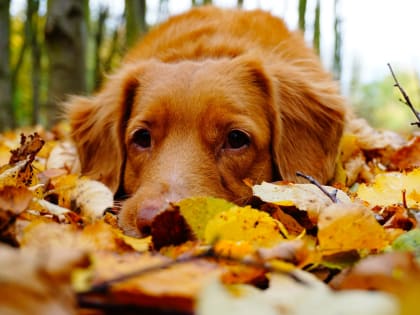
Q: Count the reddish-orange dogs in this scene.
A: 1